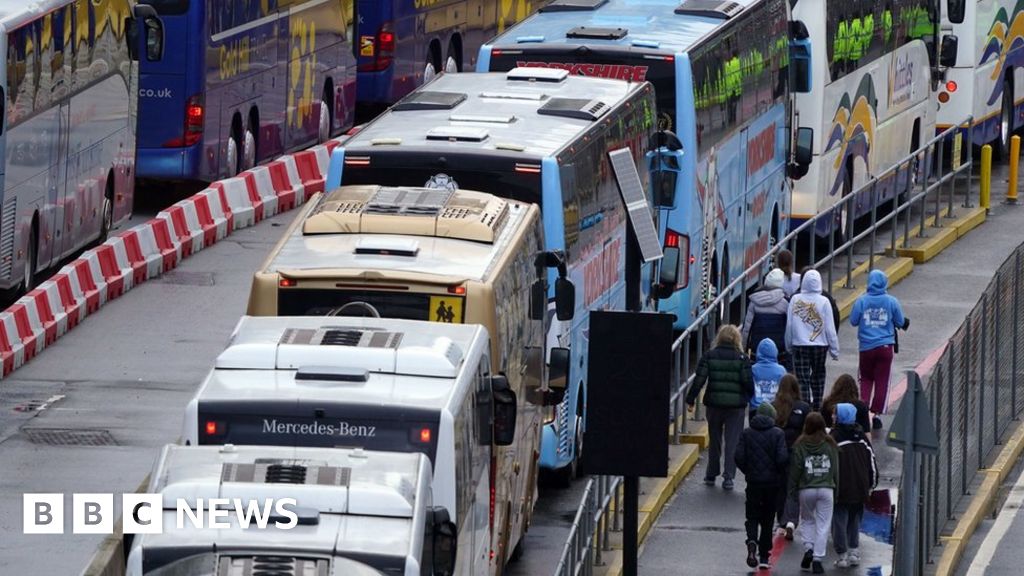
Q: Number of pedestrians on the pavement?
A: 12